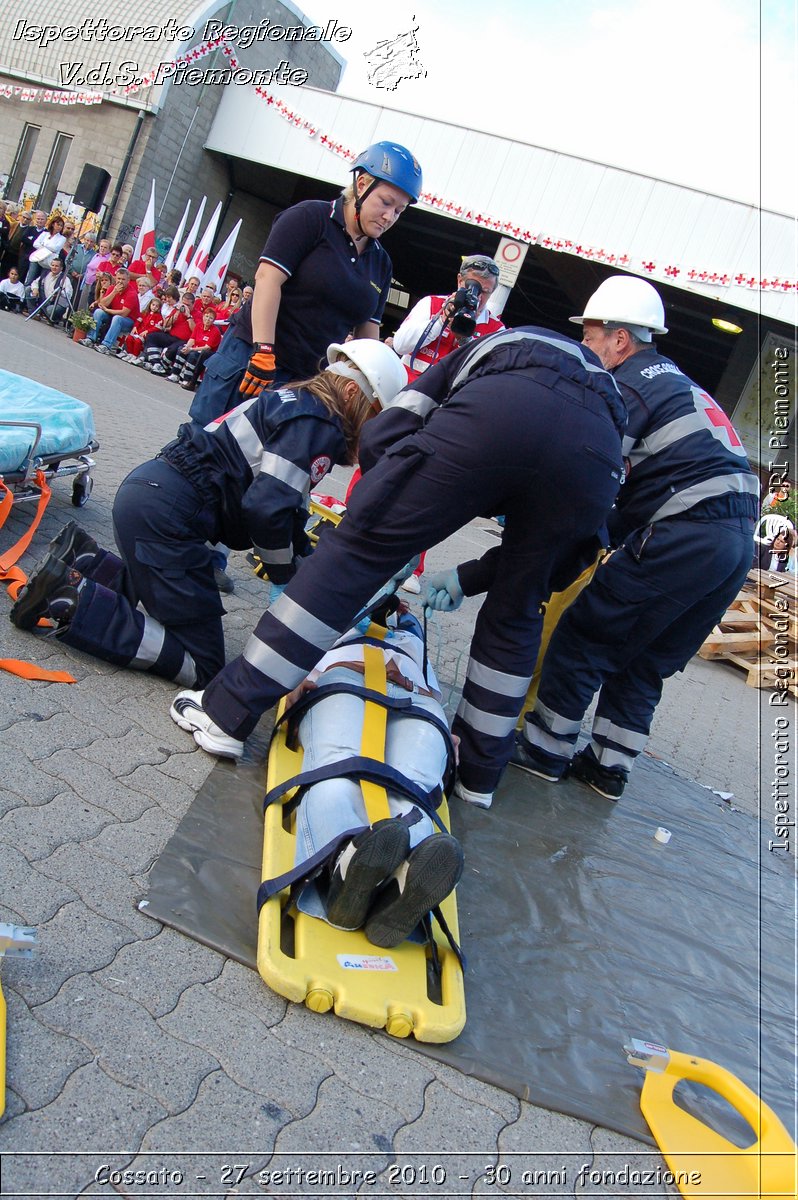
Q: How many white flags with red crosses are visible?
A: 5